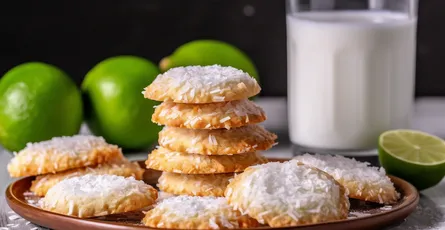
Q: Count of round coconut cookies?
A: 11